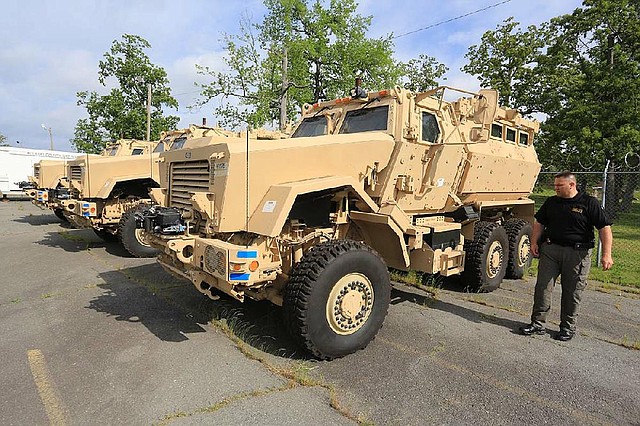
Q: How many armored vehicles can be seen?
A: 3